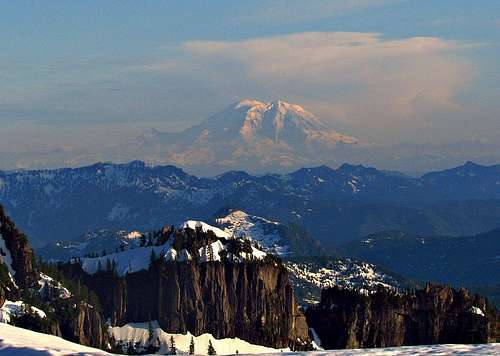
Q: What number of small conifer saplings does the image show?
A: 3